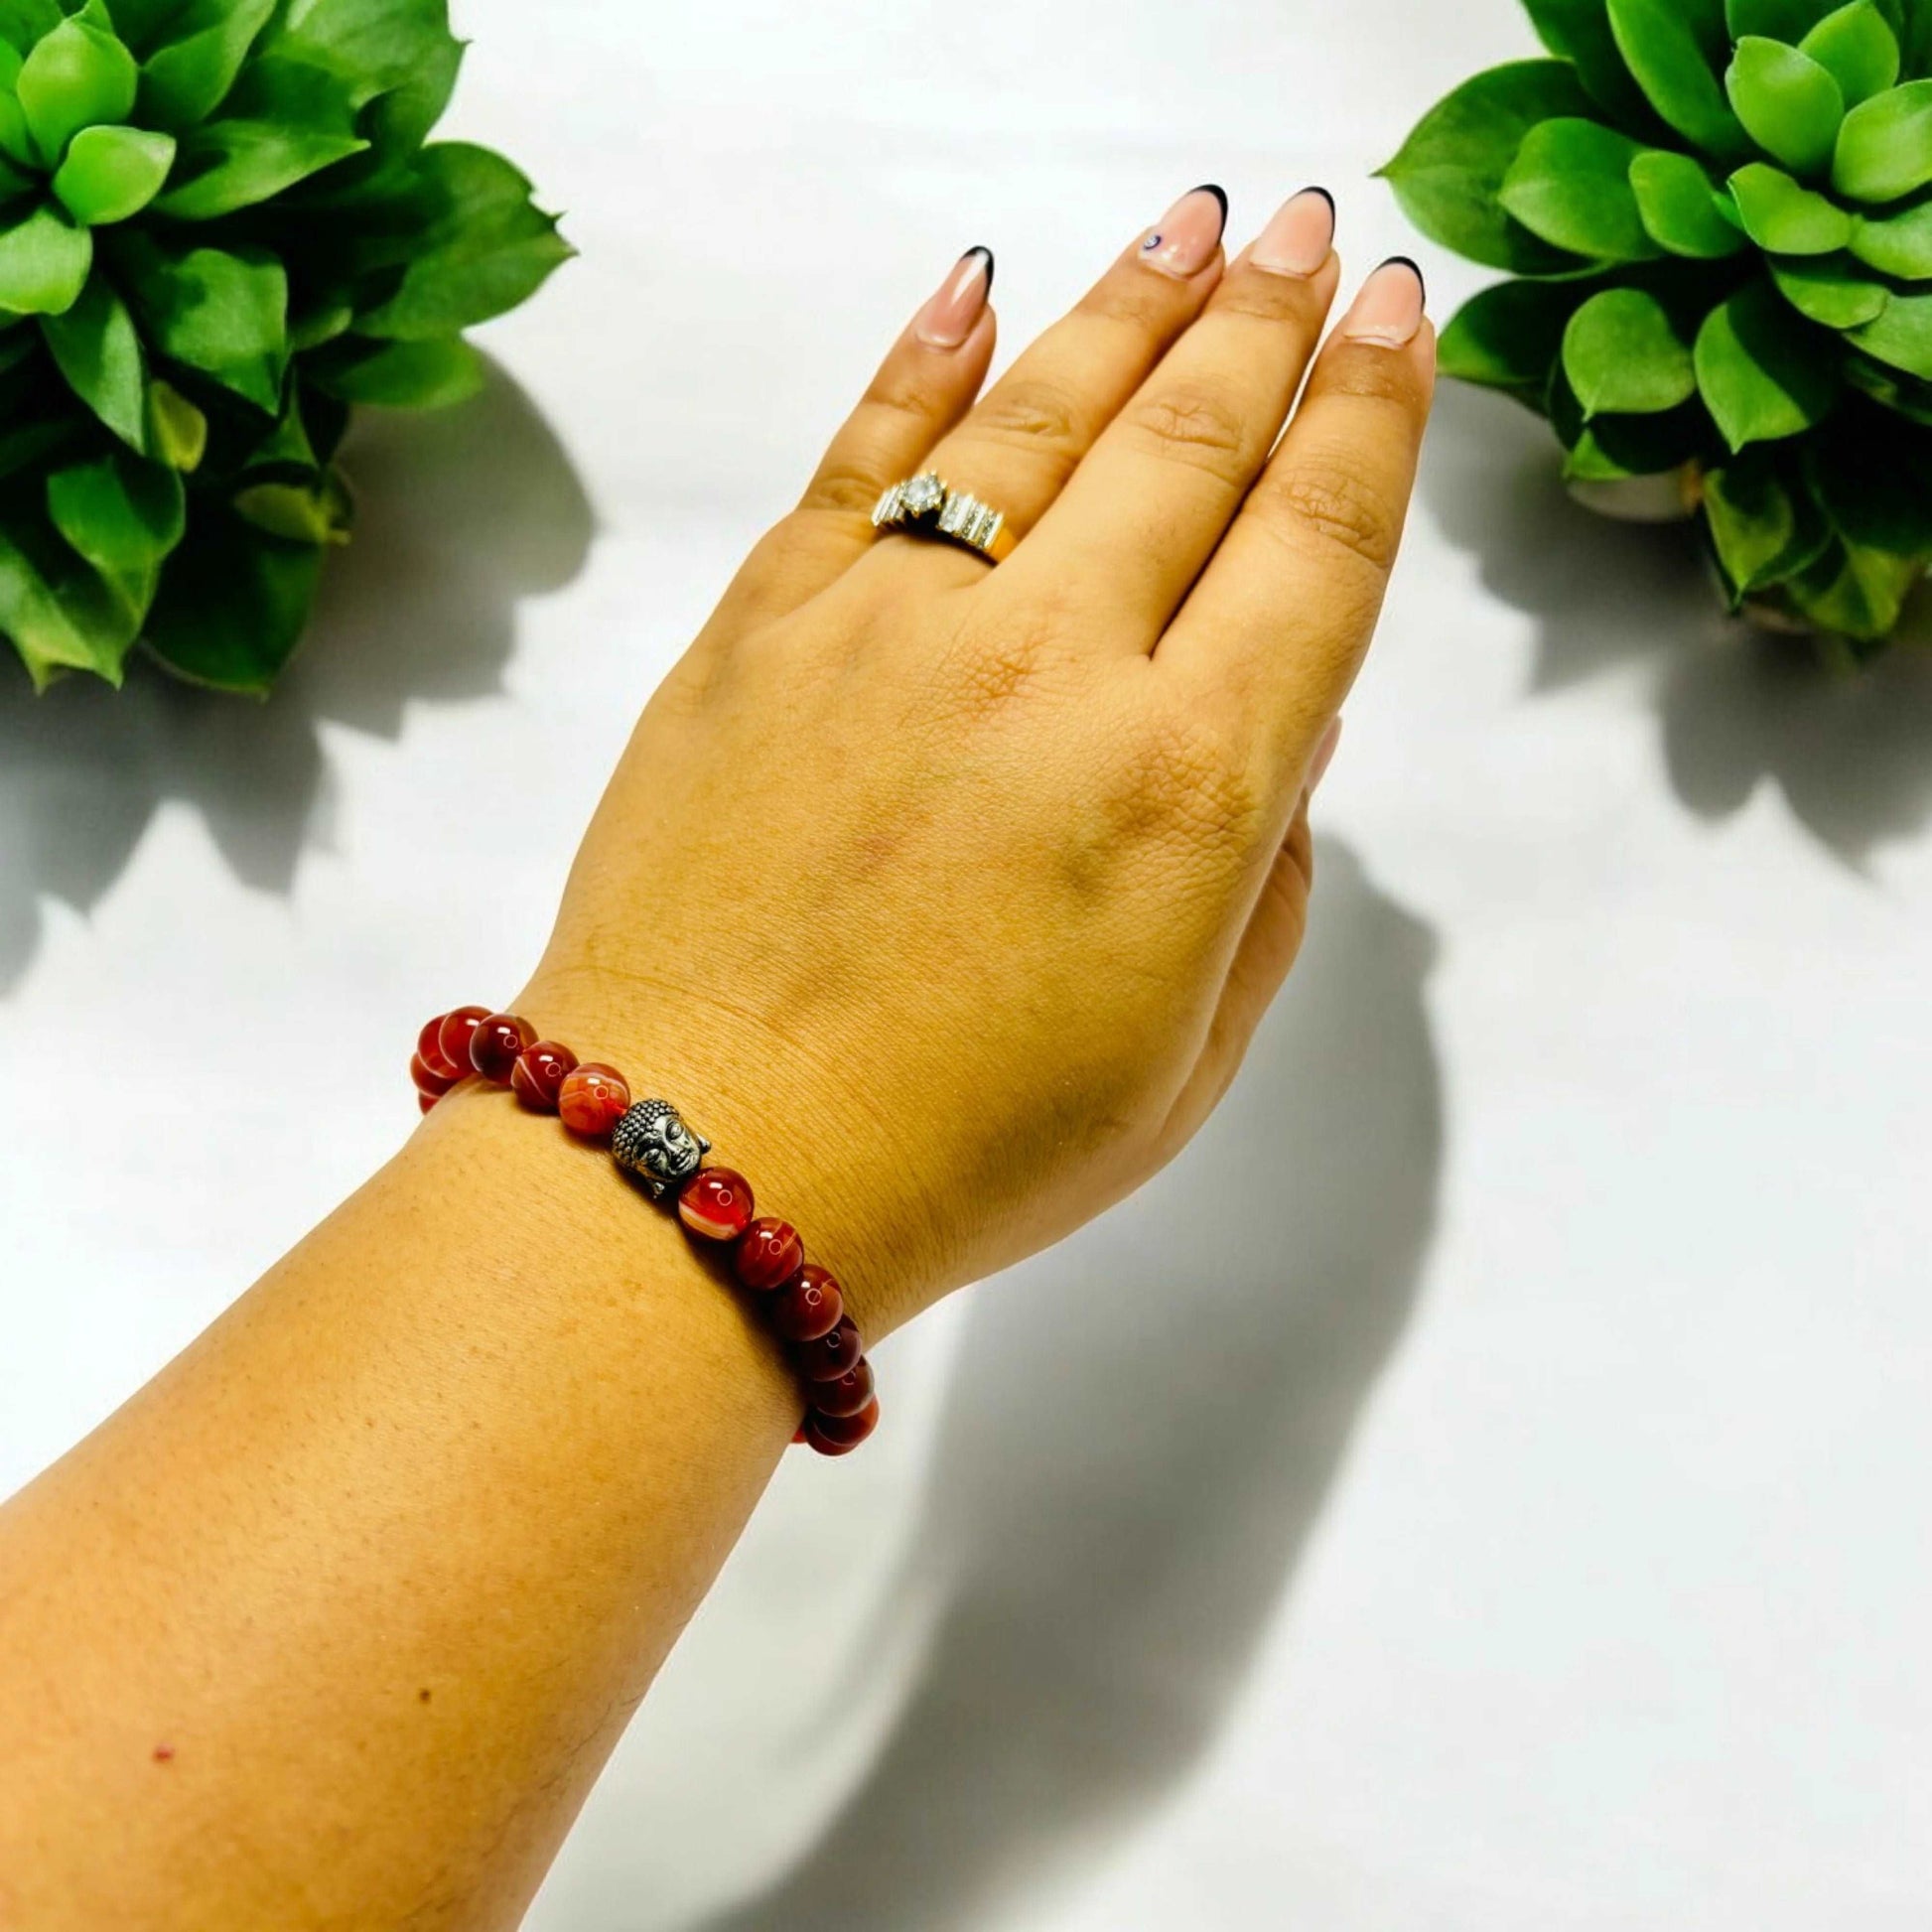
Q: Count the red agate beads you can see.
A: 15